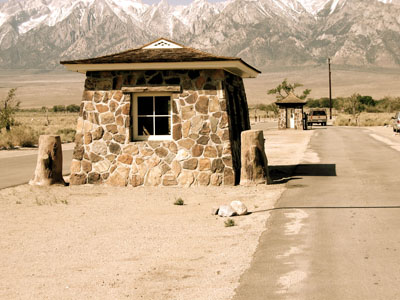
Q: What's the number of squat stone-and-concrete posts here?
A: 2